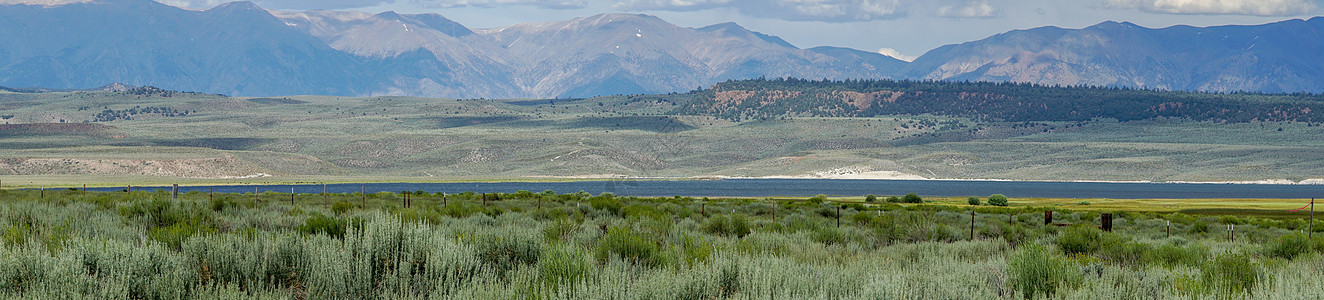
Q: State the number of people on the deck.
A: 0